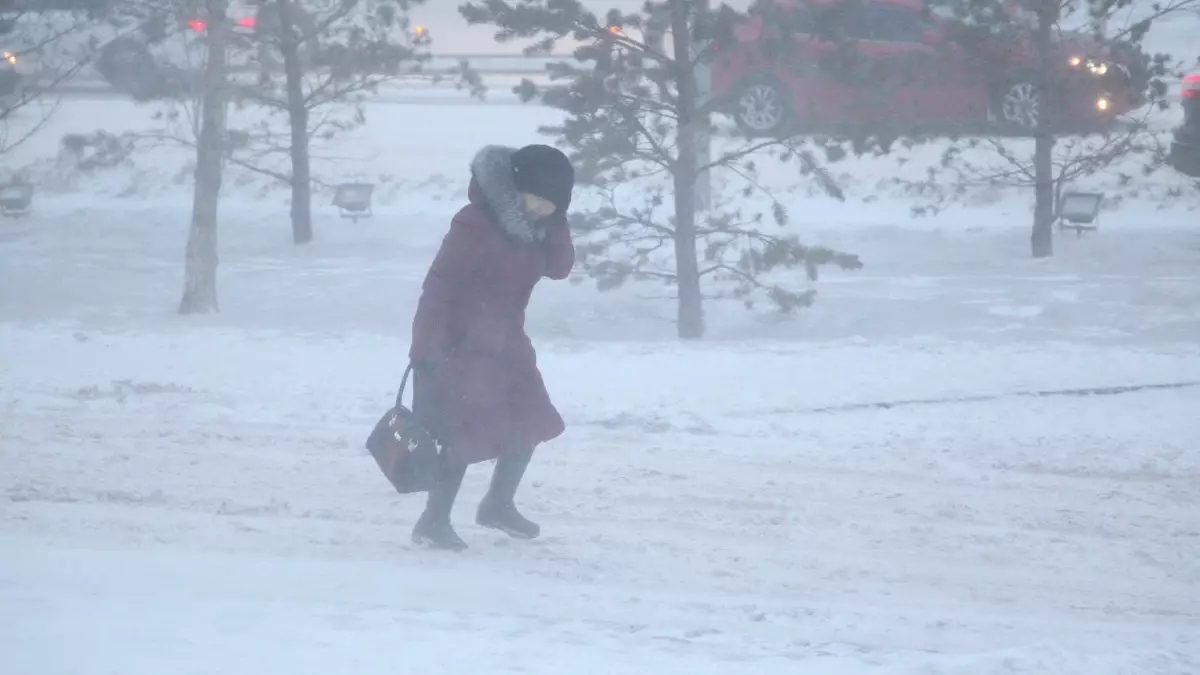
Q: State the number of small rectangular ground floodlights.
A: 3